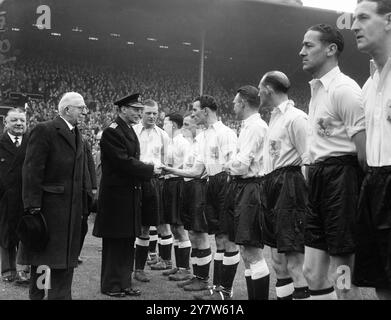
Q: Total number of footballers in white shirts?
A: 8